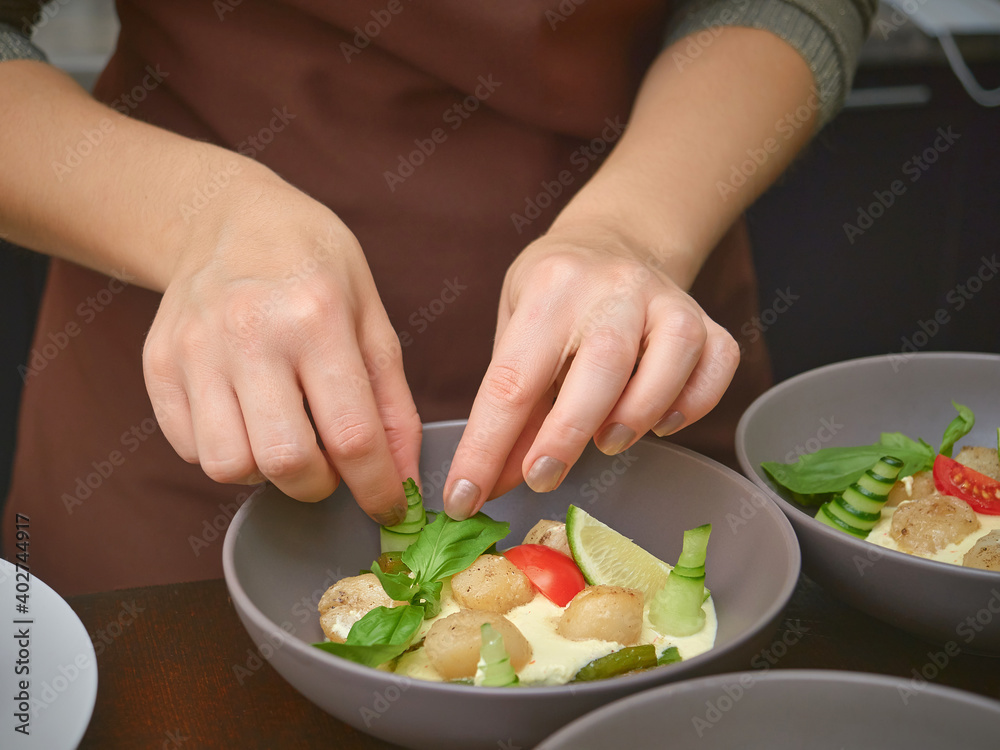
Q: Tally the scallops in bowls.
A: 9